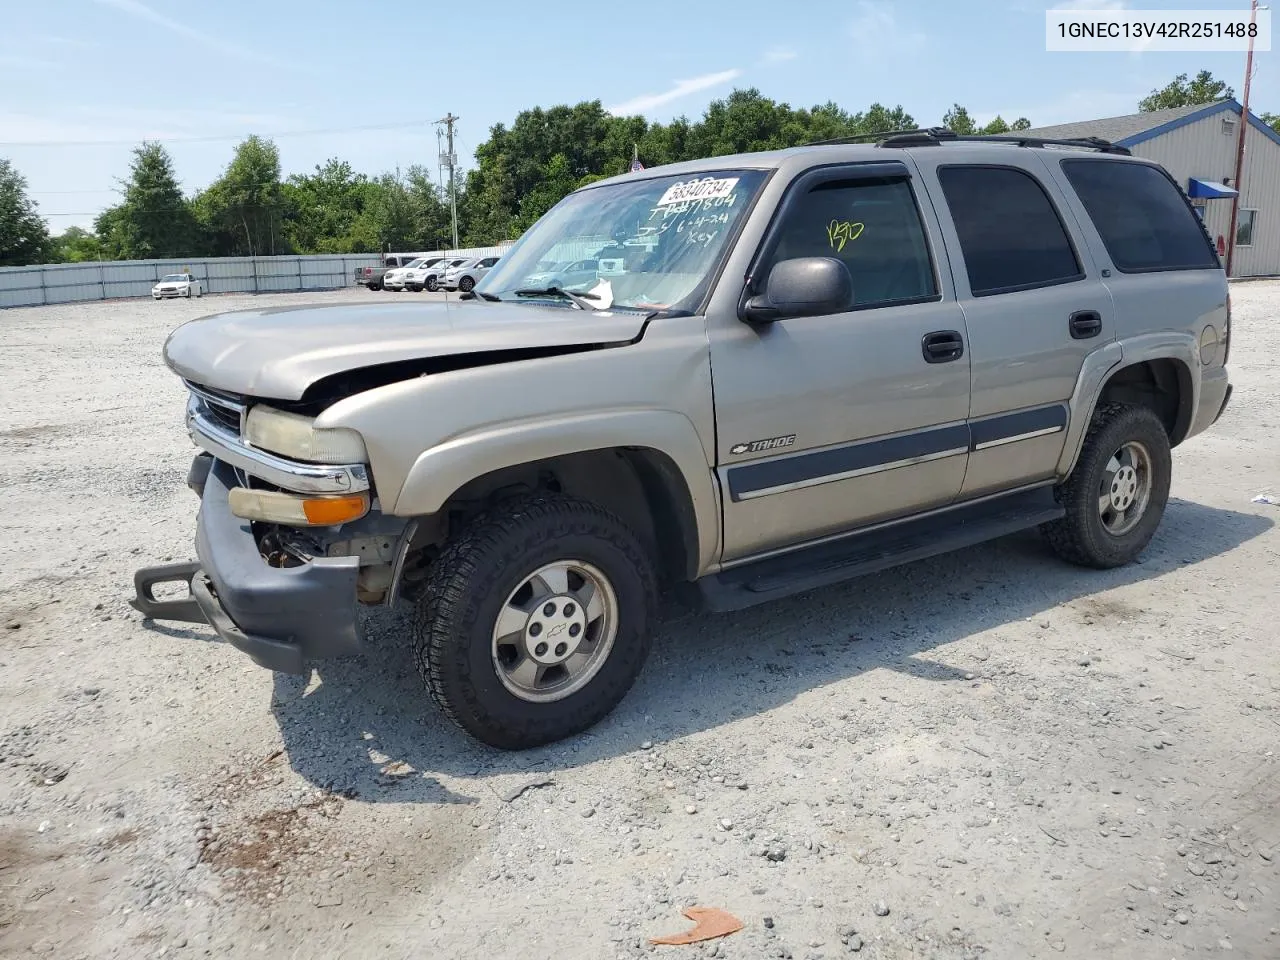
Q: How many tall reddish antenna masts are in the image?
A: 1